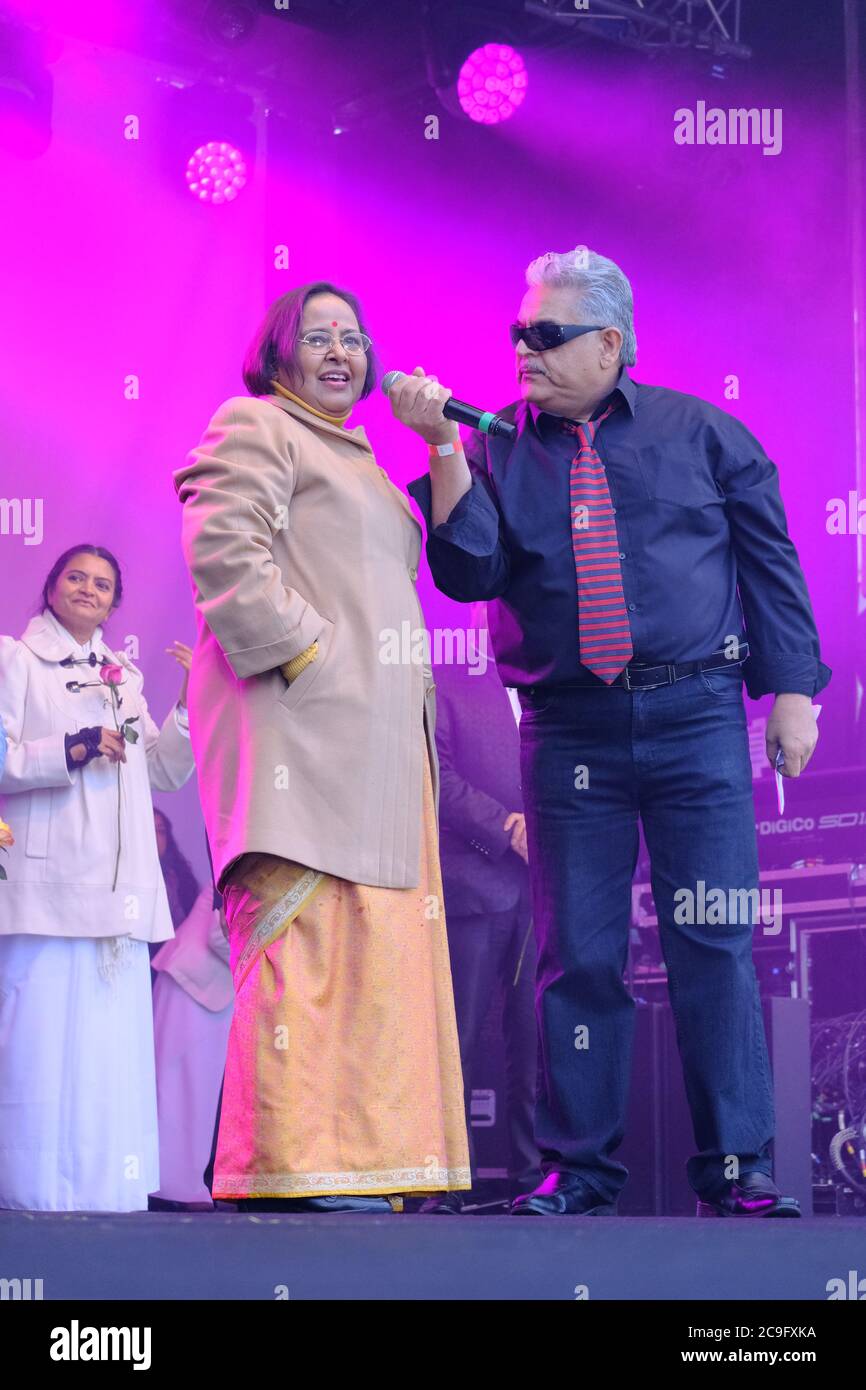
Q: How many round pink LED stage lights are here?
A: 2